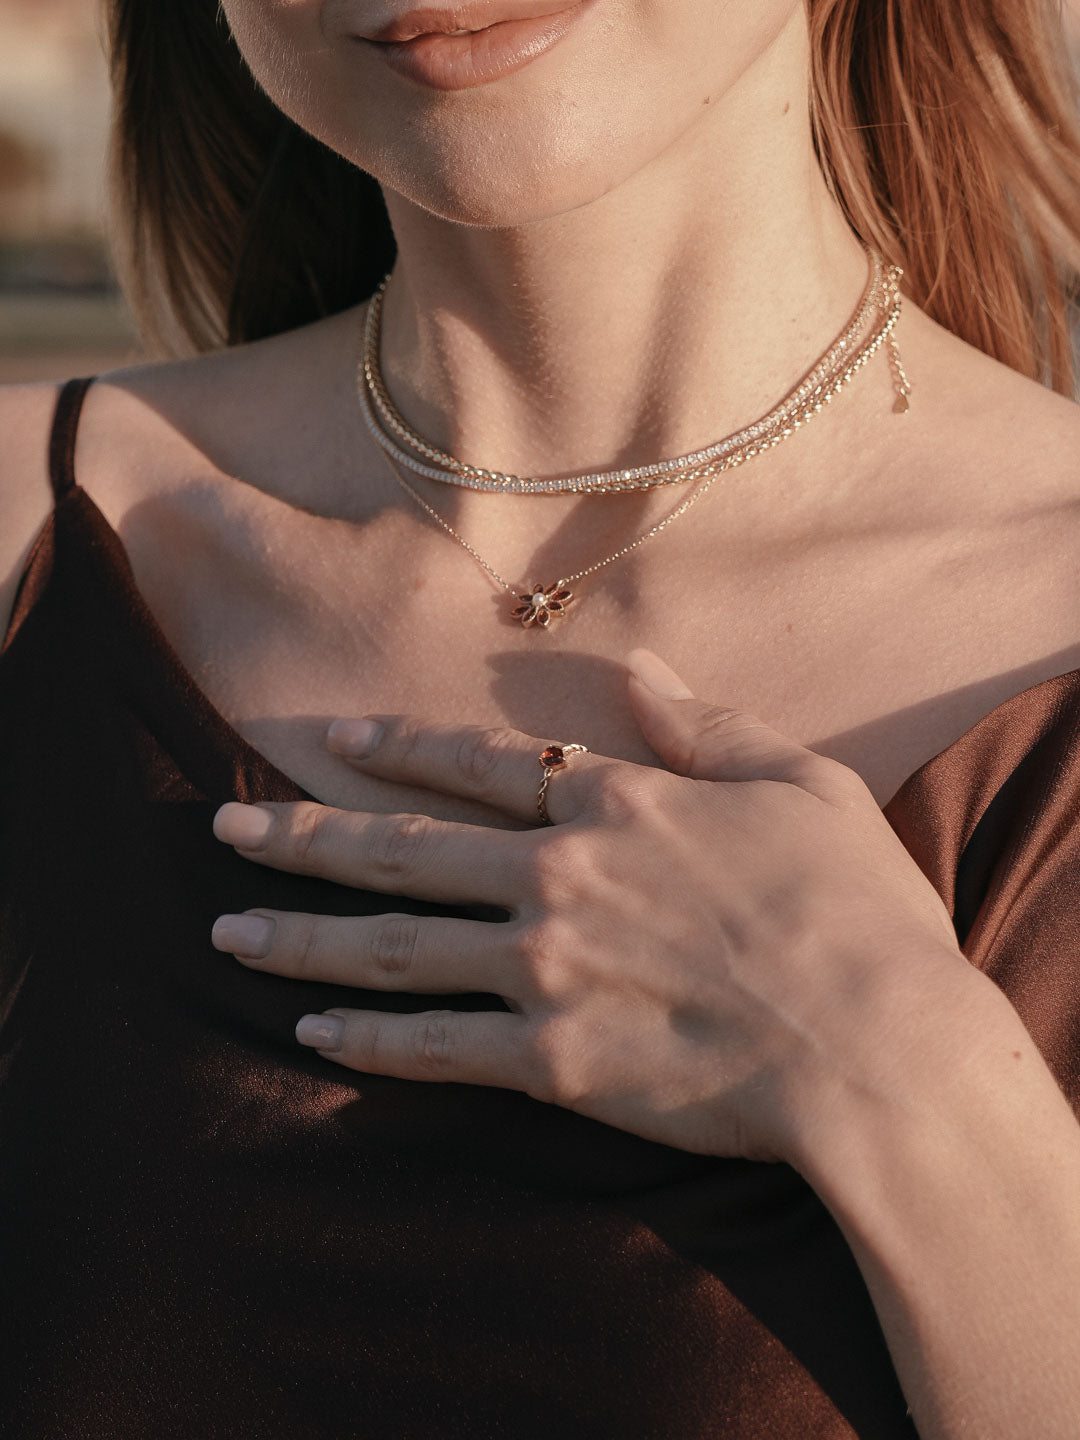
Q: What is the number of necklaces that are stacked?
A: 3